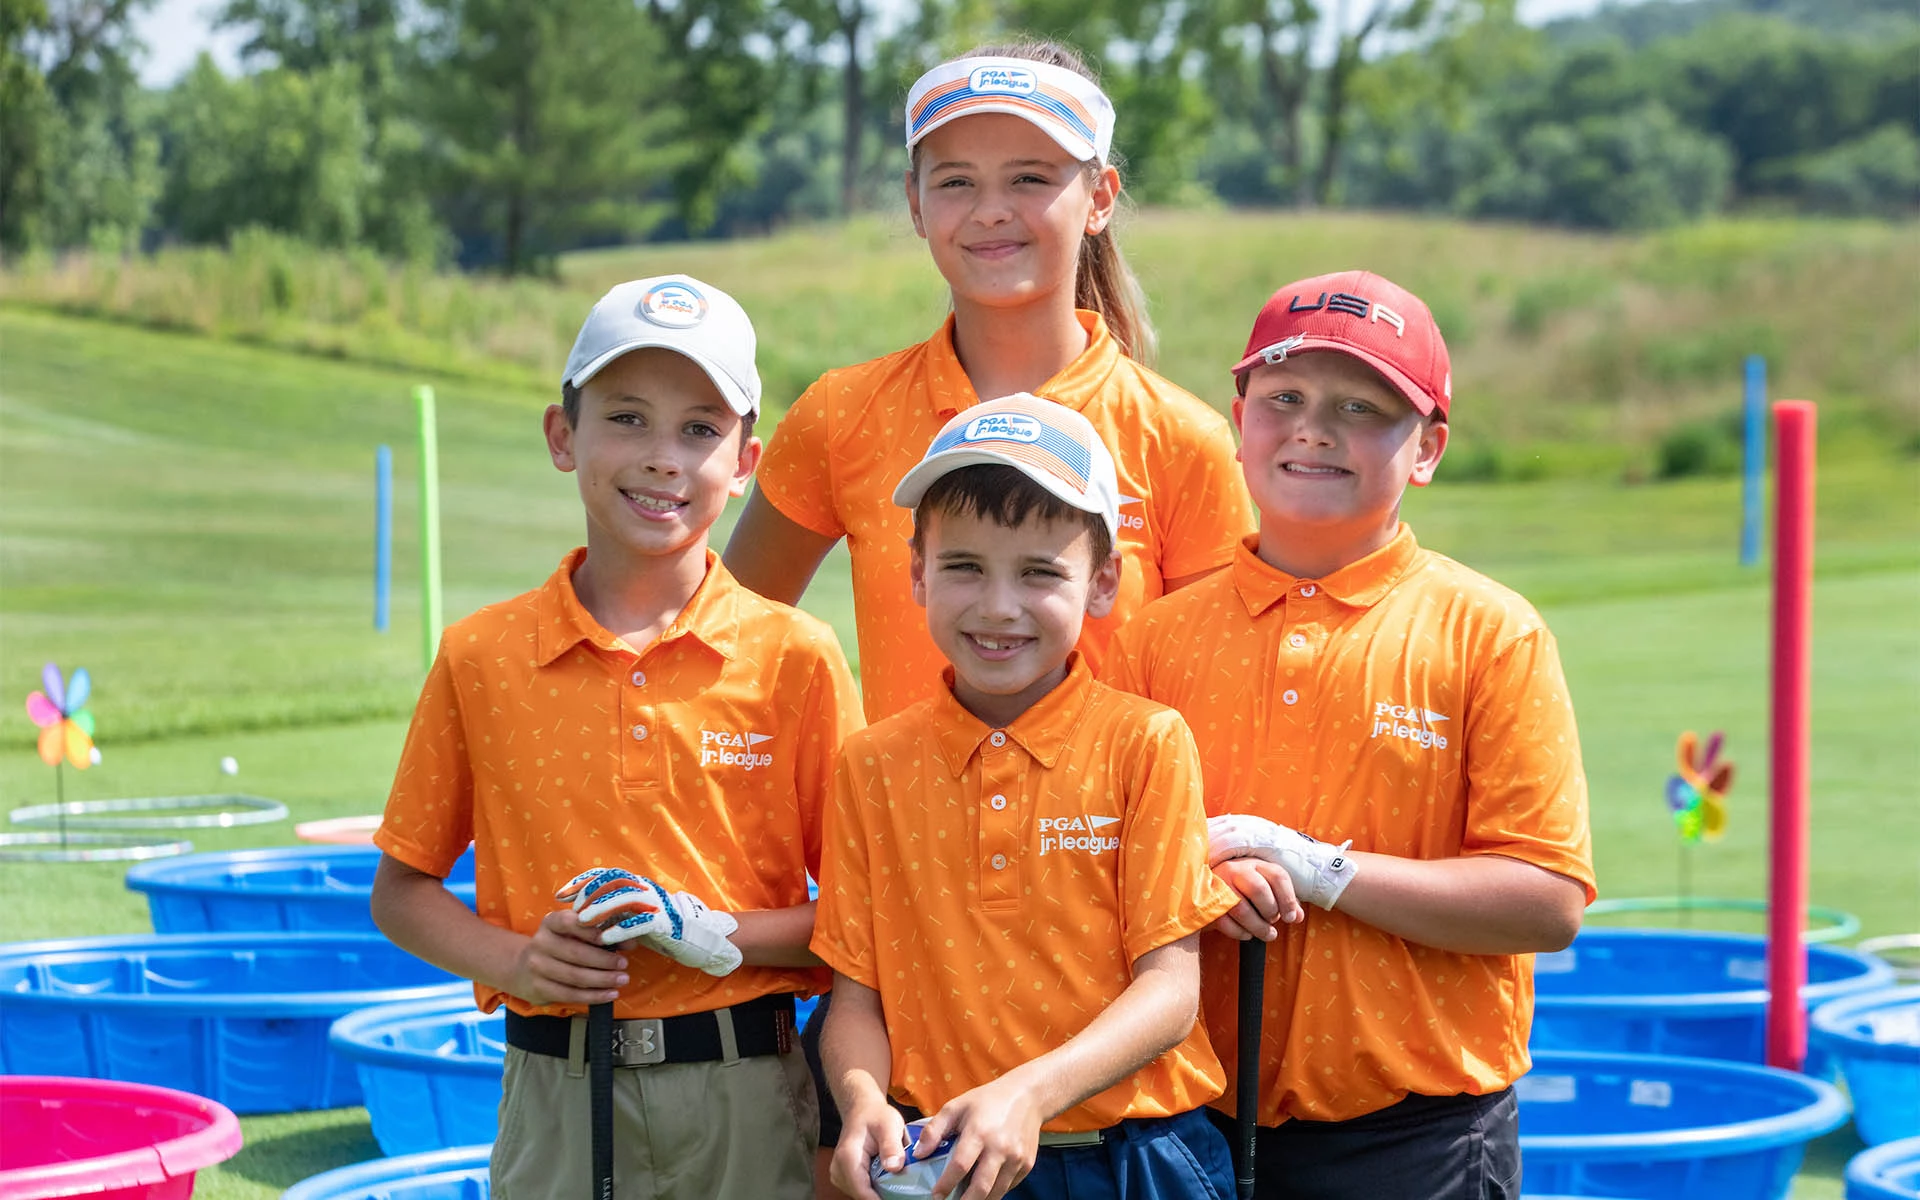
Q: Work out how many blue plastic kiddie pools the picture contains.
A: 8